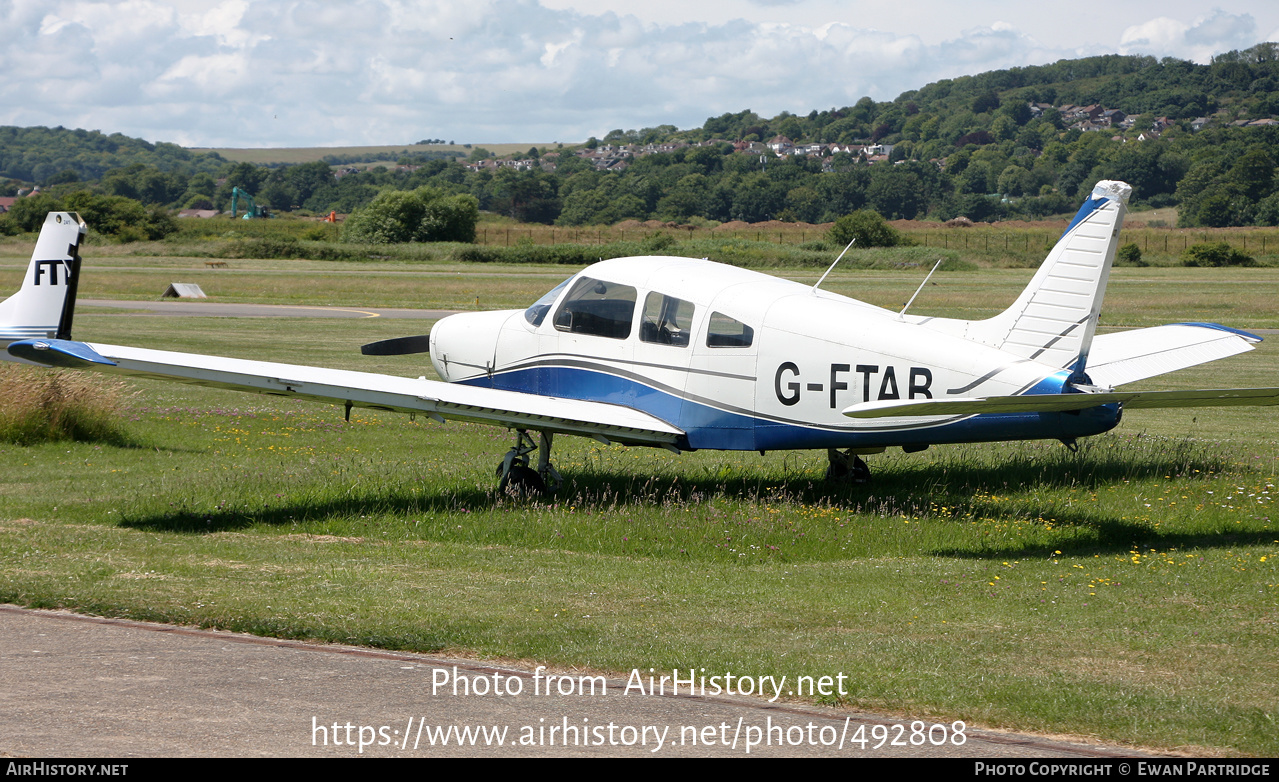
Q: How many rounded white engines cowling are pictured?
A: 1